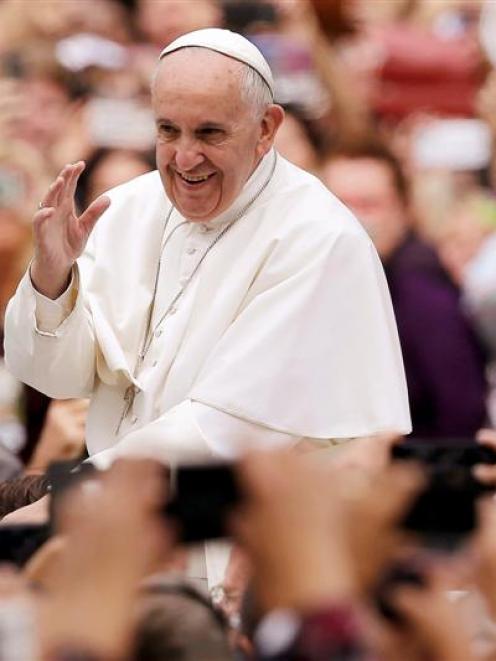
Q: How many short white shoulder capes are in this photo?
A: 1